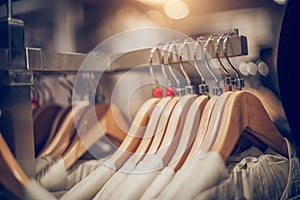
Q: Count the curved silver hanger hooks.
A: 8